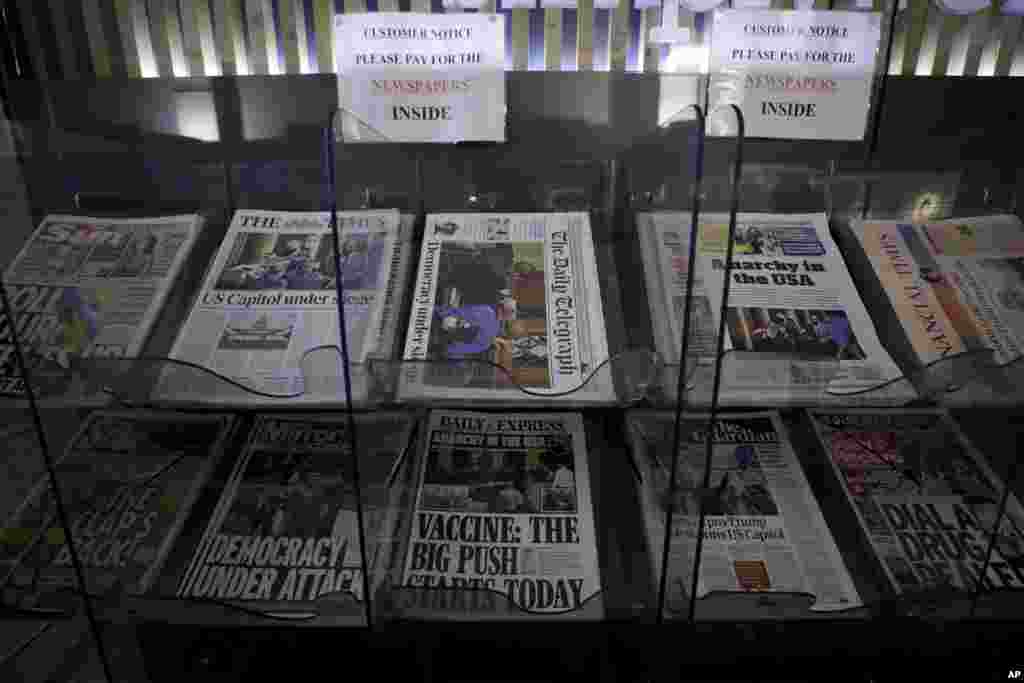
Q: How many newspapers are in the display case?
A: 10